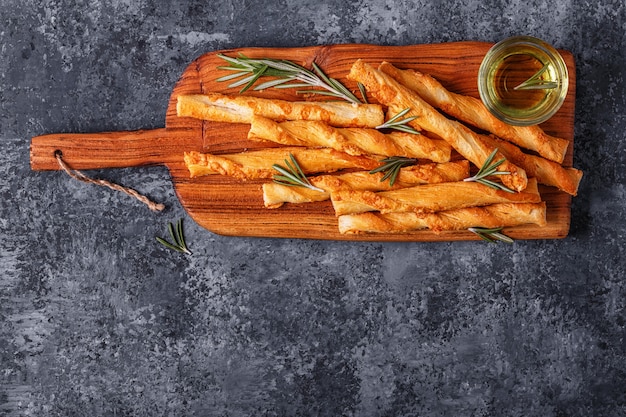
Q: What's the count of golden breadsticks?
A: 9